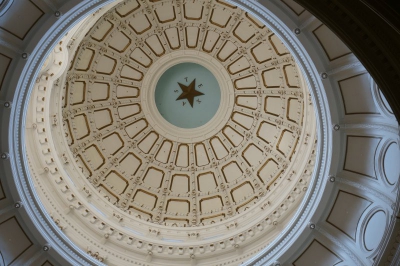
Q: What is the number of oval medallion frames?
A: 3